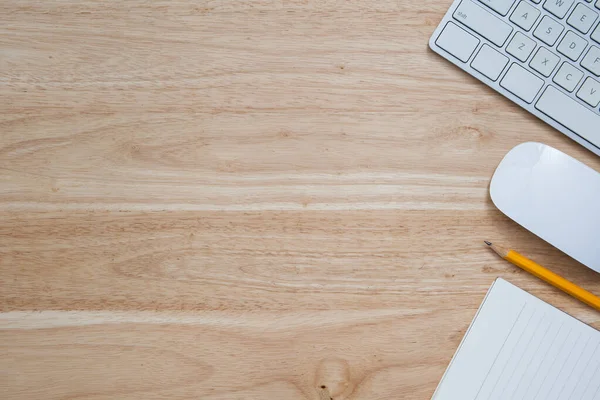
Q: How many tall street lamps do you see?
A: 0